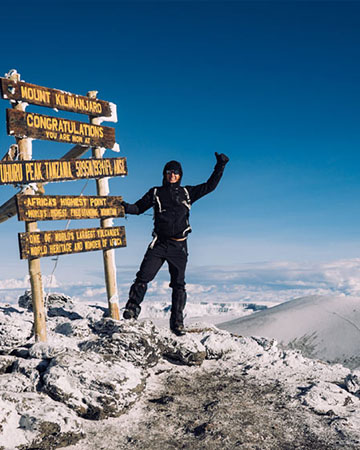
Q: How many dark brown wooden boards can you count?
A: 5